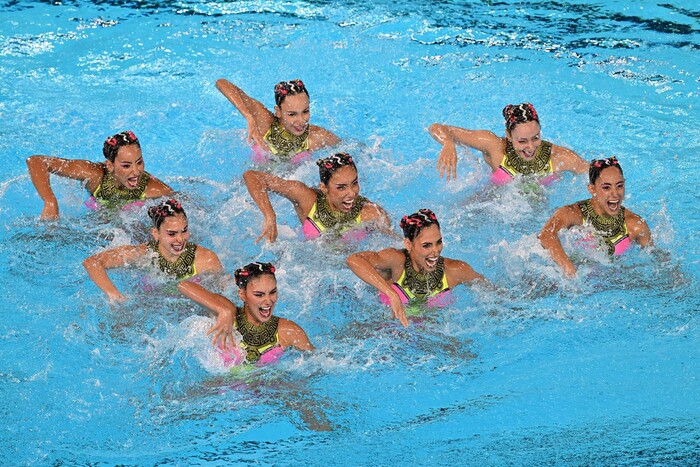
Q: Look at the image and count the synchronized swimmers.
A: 8